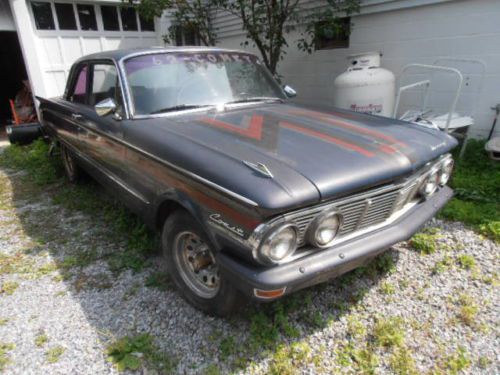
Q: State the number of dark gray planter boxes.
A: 0